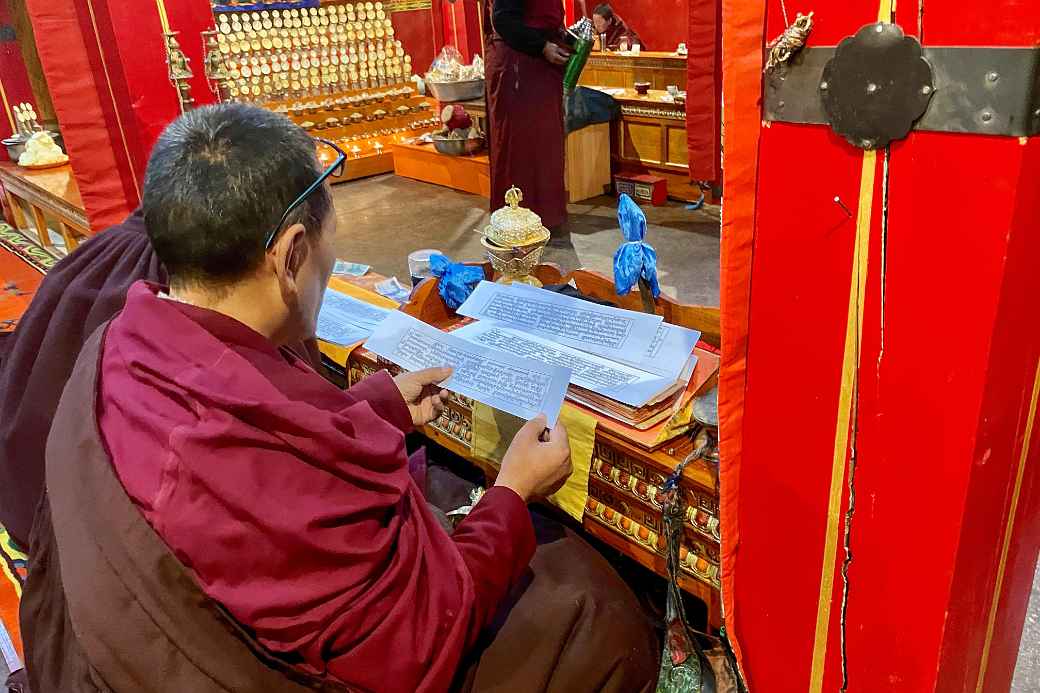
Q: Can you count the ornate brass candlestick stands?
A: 2